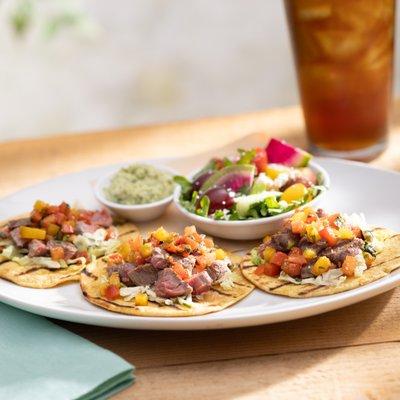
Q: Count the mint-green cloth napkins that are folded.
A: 1